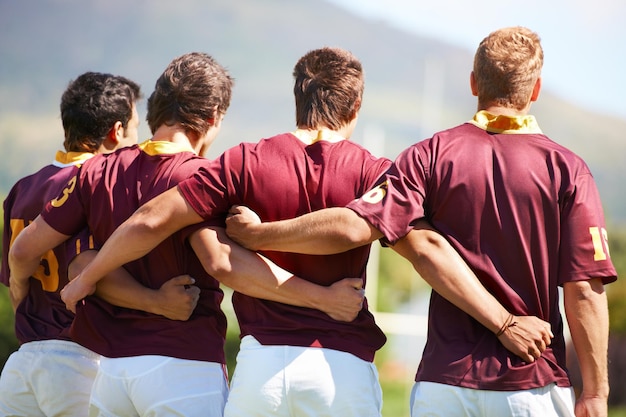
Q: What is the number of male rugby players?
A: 4